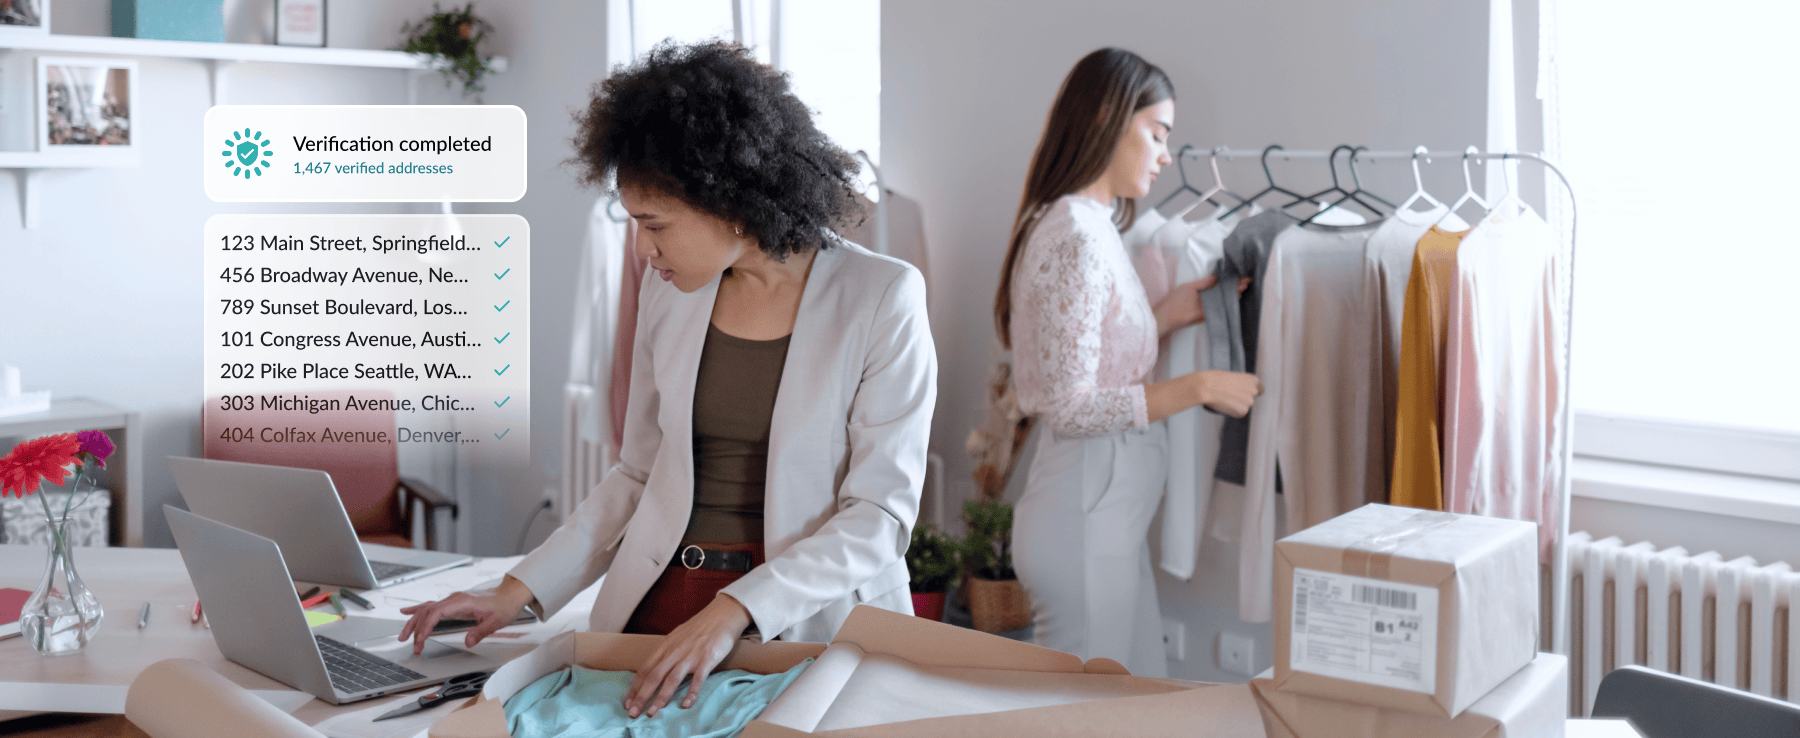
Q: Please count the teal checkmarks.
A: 7